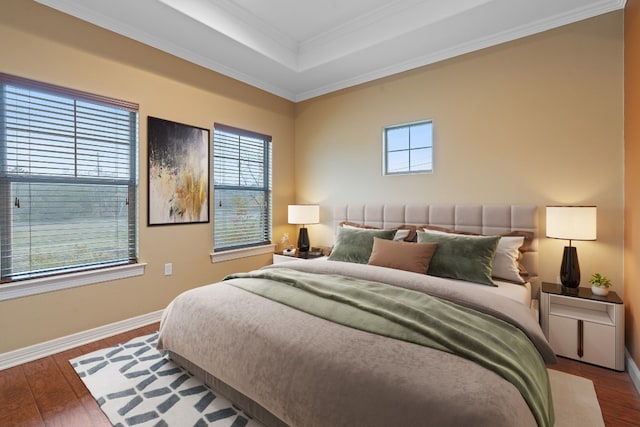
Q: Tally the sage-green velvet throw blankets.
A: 1